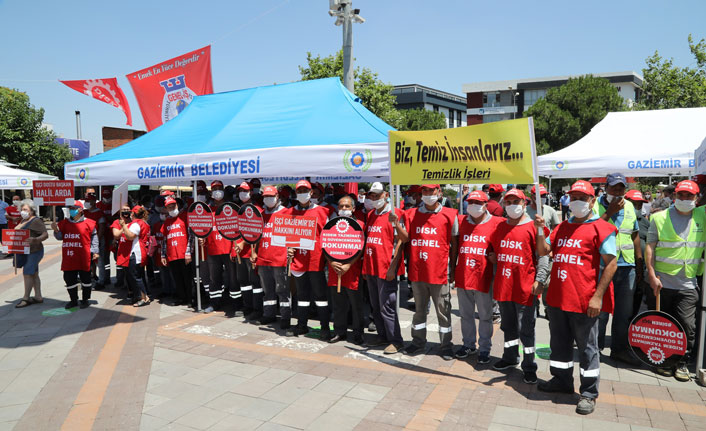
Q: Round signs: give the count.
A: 5